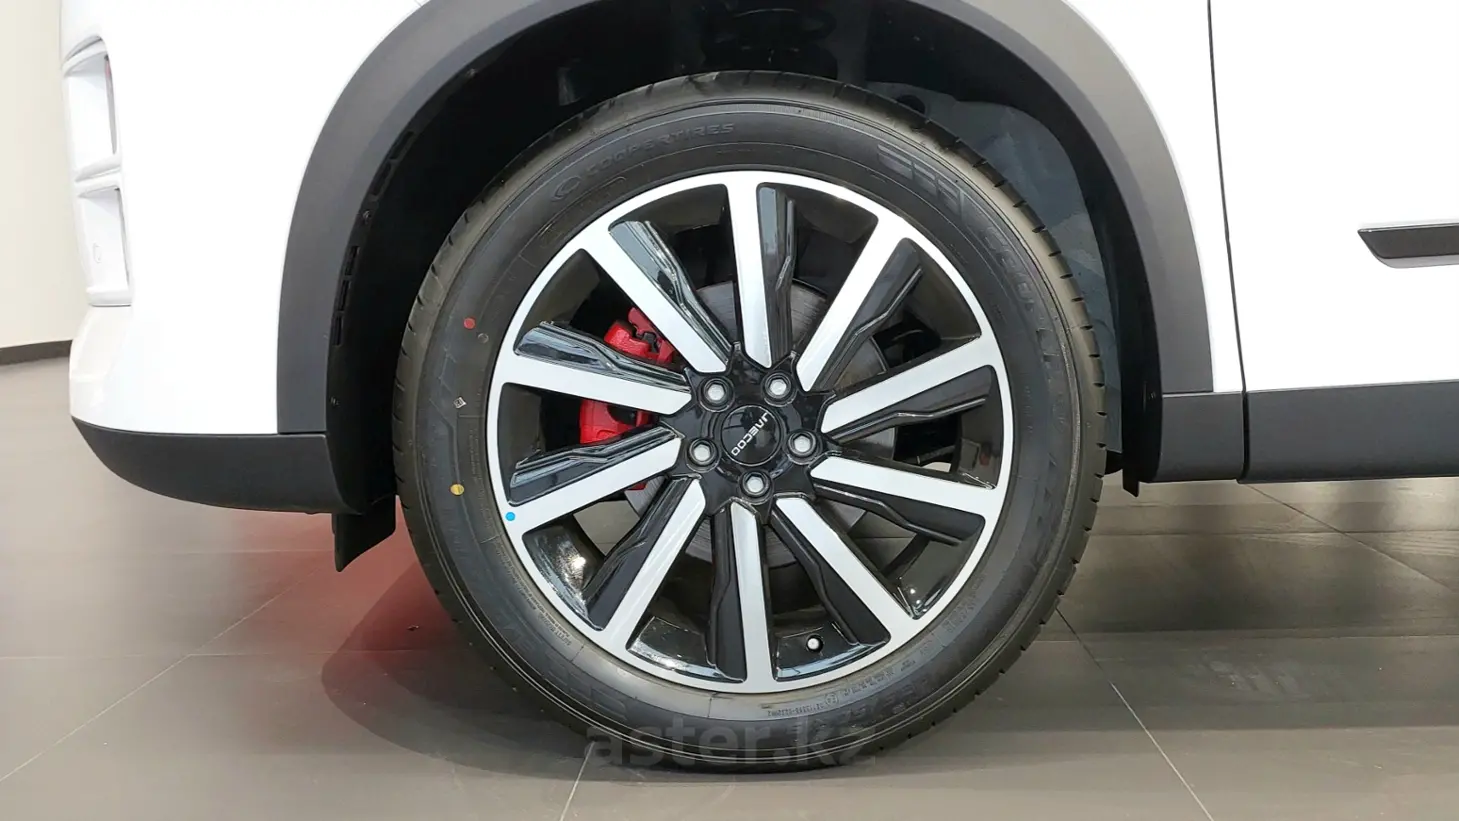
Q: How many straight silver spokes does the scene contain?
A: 10